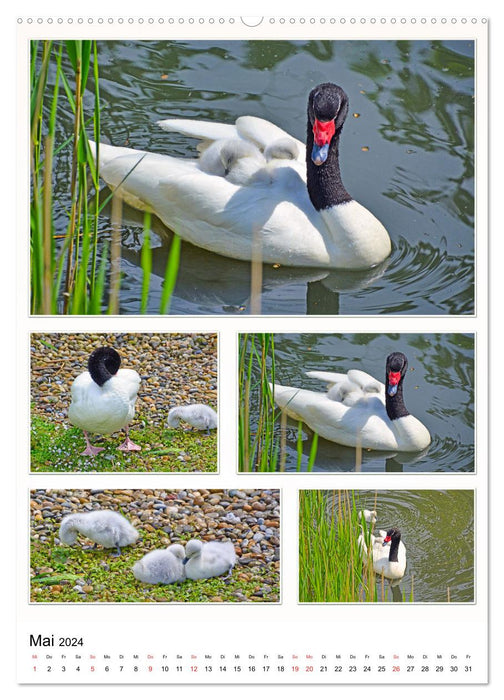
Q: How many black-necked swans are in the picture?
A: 4